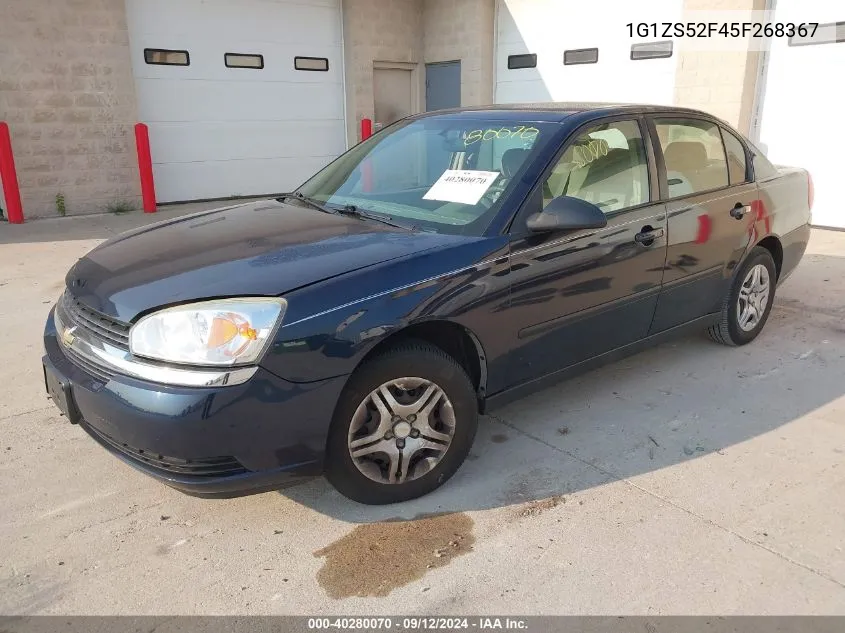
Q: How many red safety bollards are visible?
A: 3